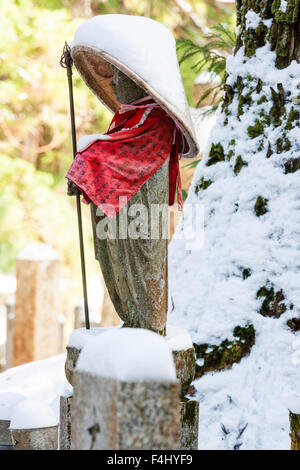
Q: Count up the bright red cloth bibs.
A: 1